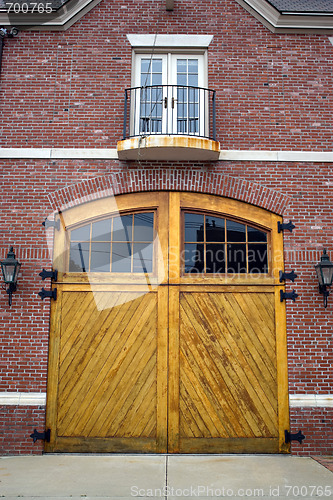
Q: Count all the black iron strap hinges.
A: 8